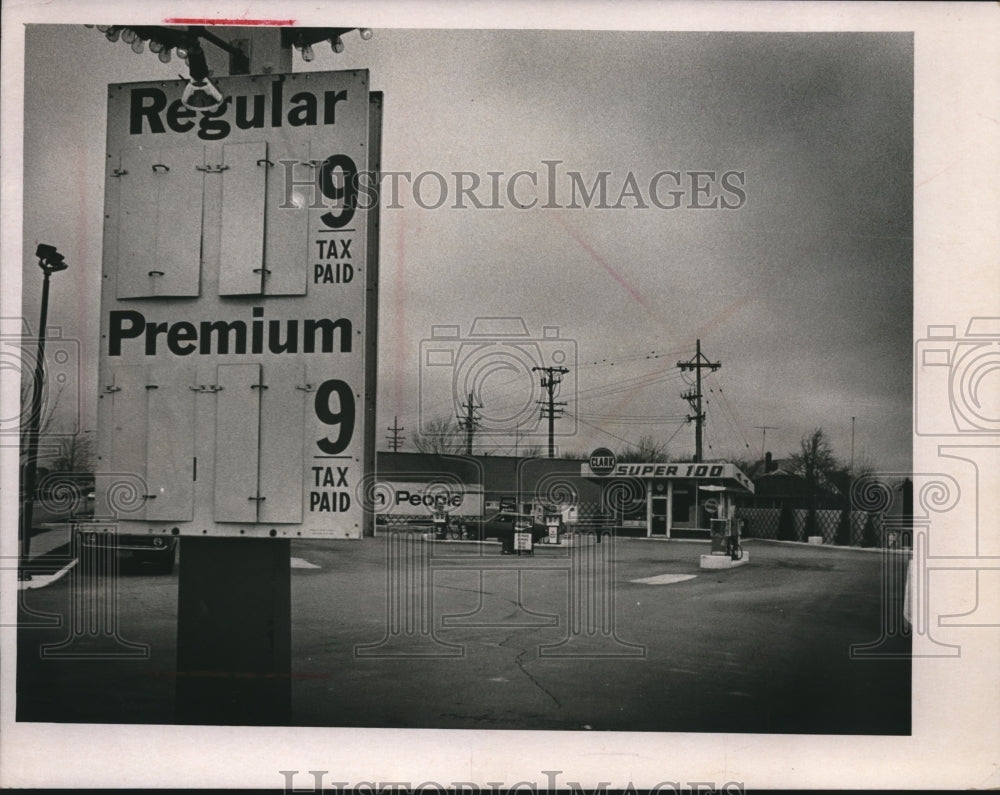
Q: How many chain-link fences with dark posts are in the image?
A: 1